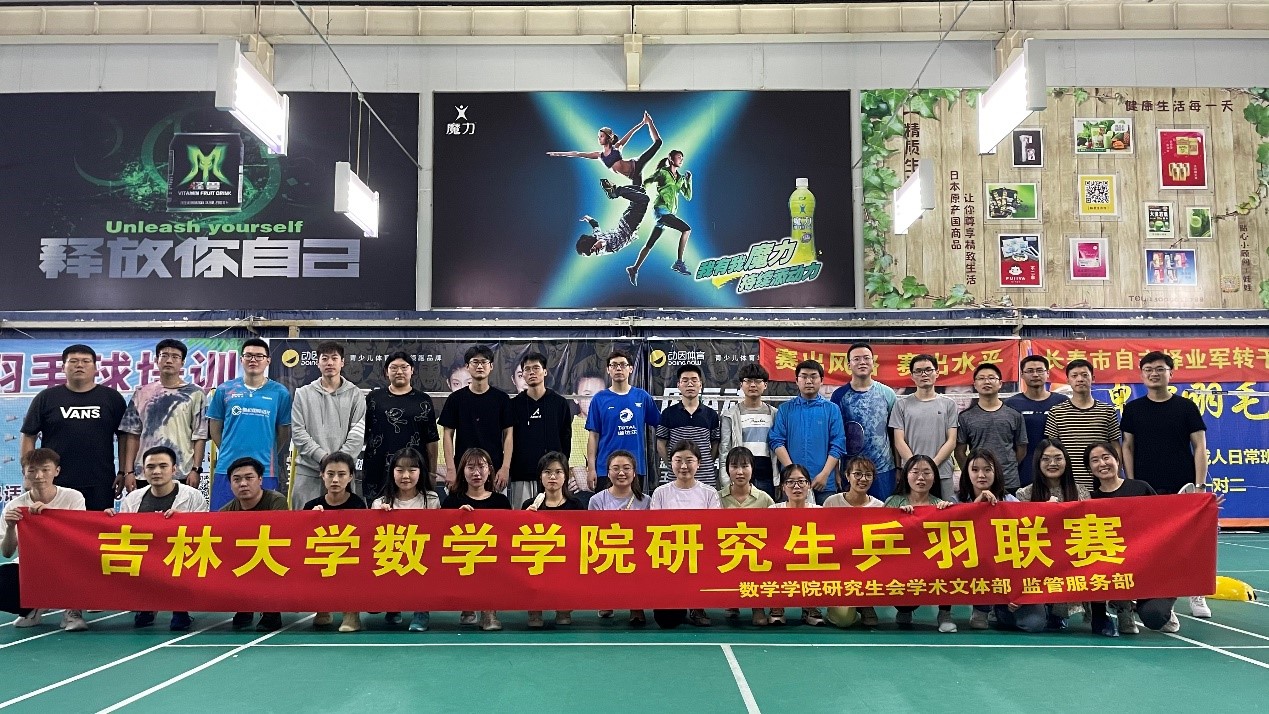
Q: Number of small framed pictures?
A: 10